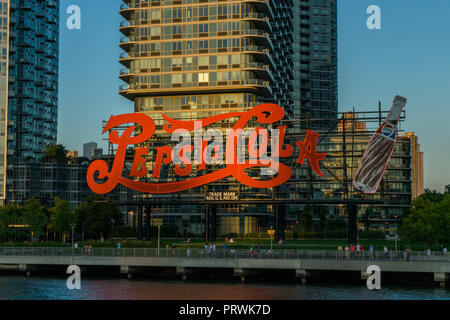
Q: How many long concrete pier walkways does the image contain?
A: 1